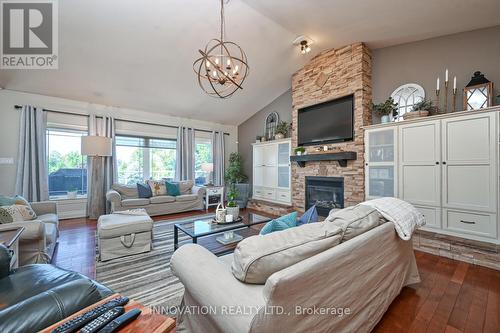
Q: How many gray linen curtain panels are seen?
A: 4